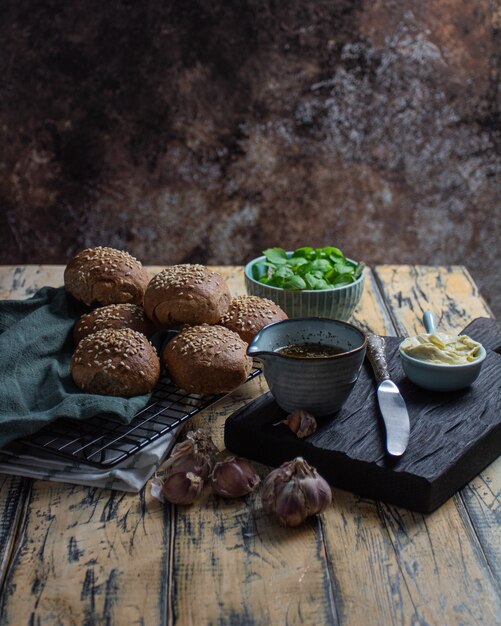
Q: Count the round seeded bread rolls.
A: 6